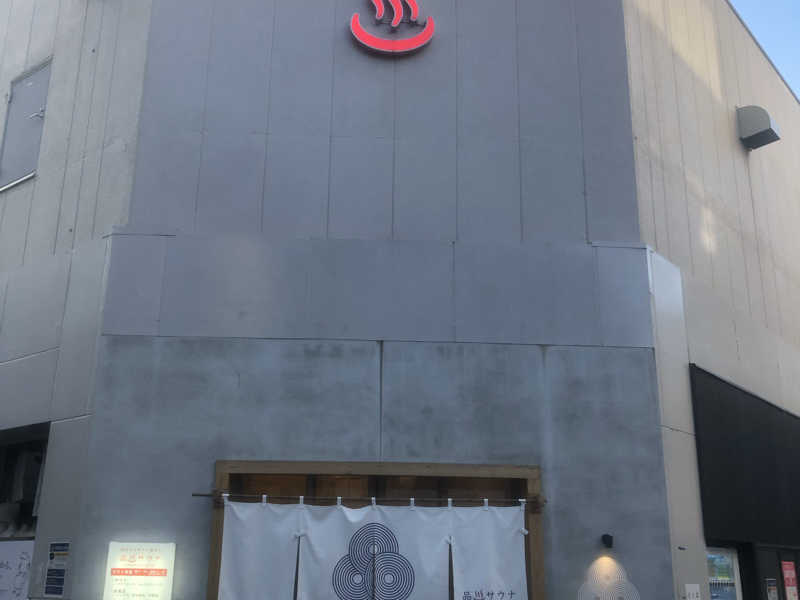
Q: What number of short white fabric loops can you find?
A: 9